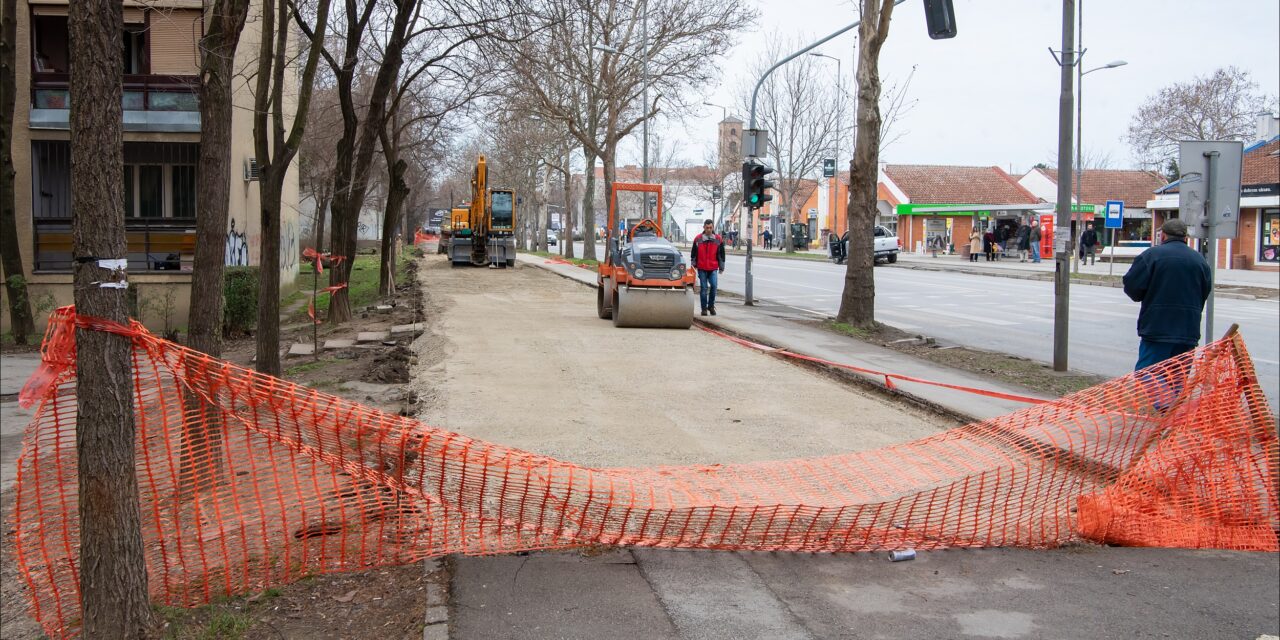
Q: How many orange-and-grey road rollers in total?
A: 1